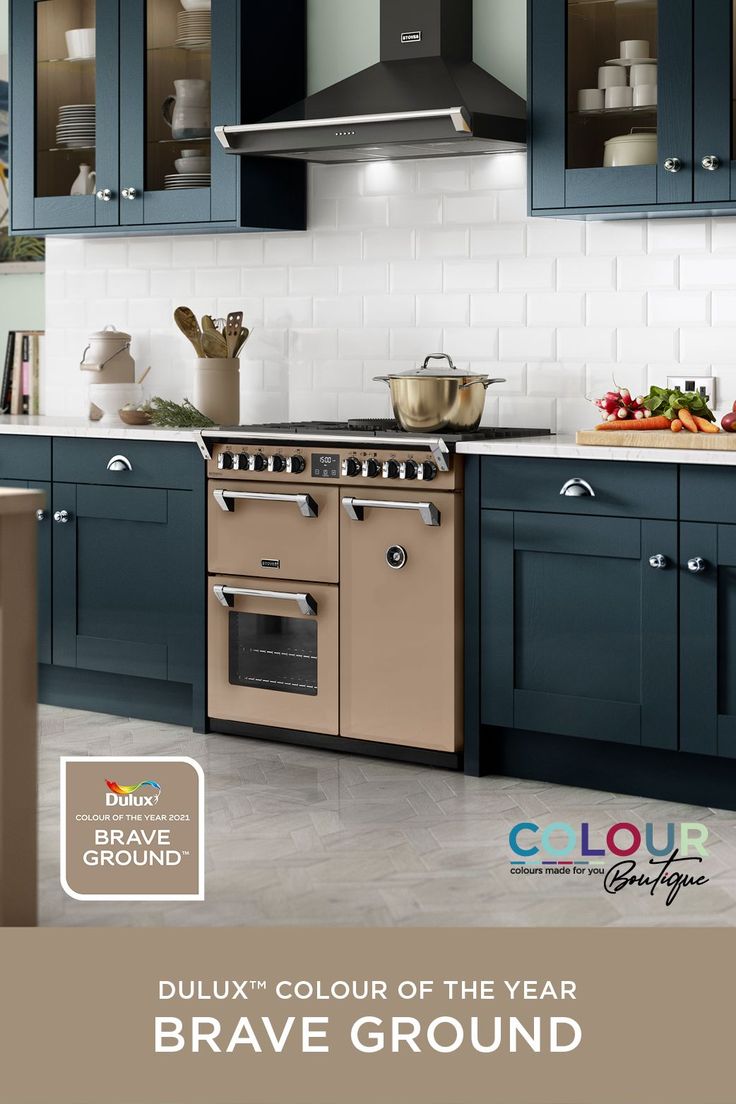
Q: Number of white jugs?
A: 2